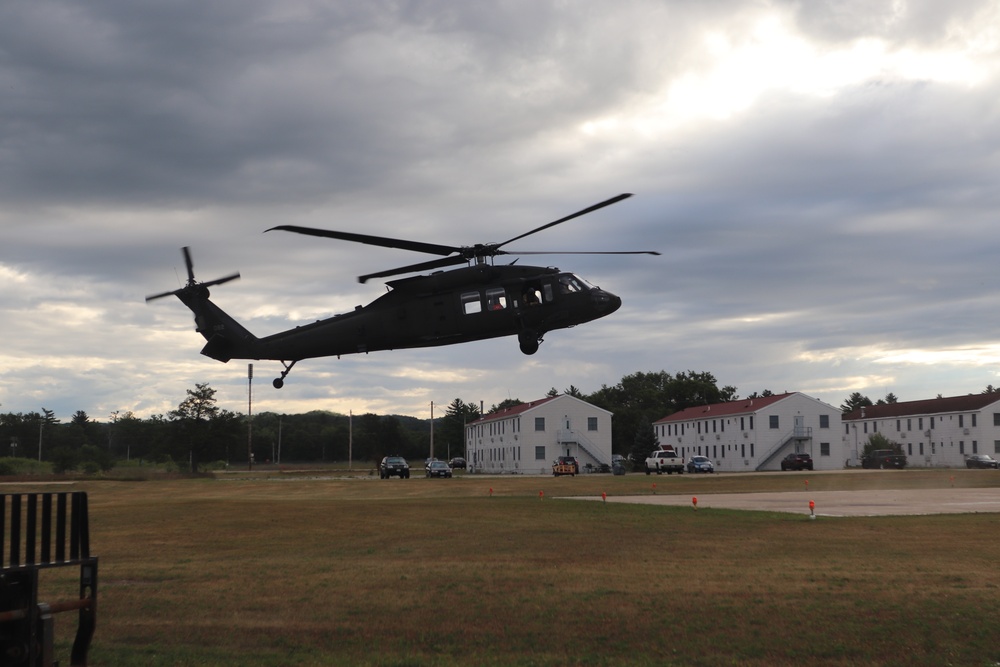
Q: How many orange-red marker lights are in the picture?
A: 8